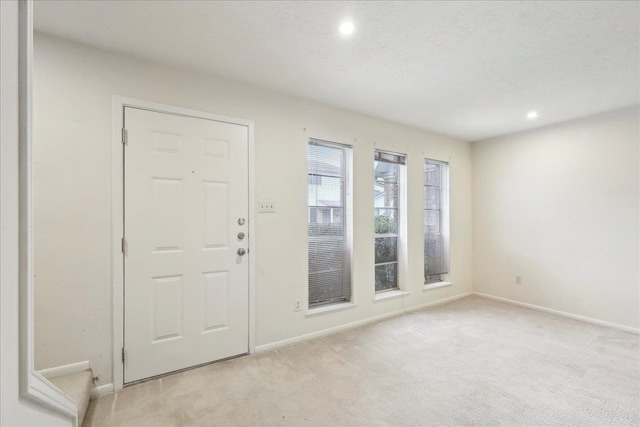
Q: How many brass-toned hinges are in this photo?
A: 3